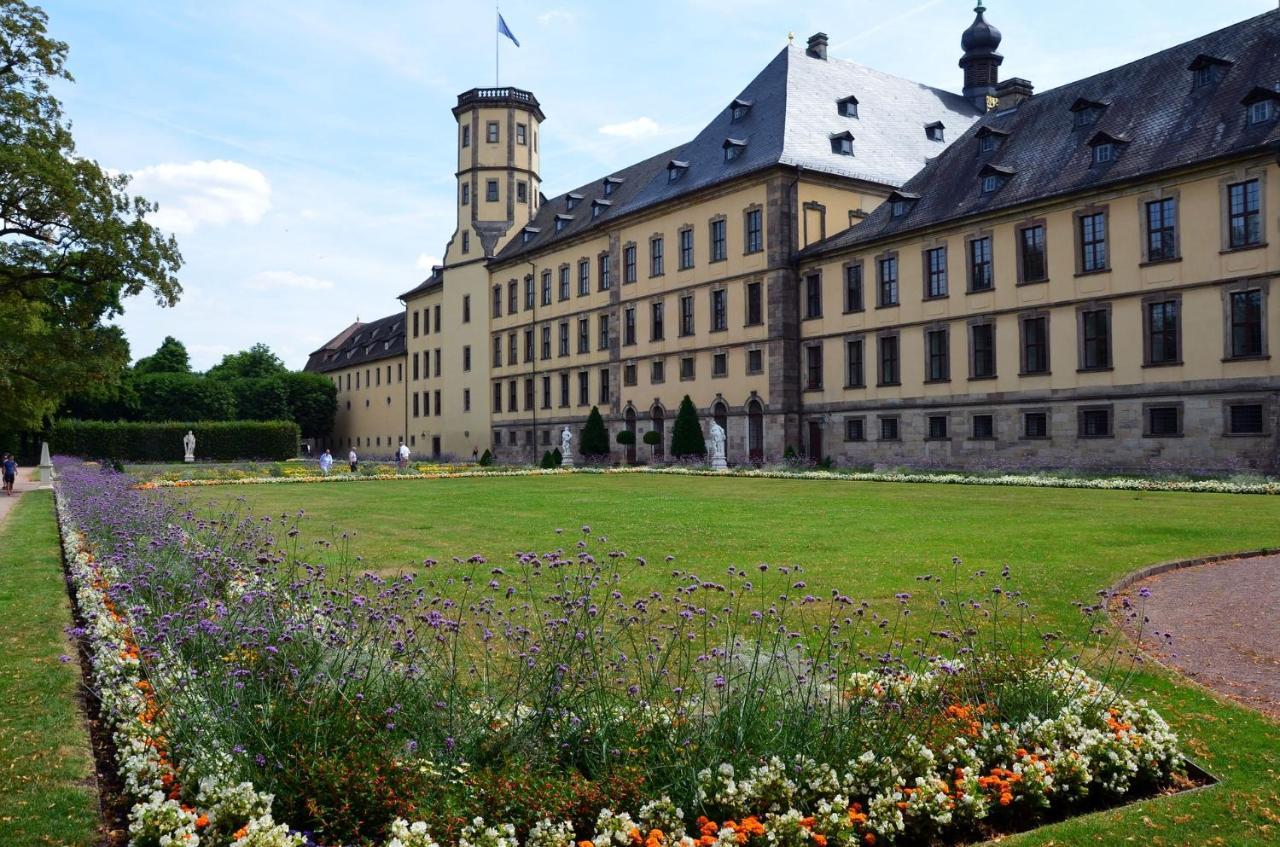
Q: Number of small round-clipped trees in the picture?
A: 2